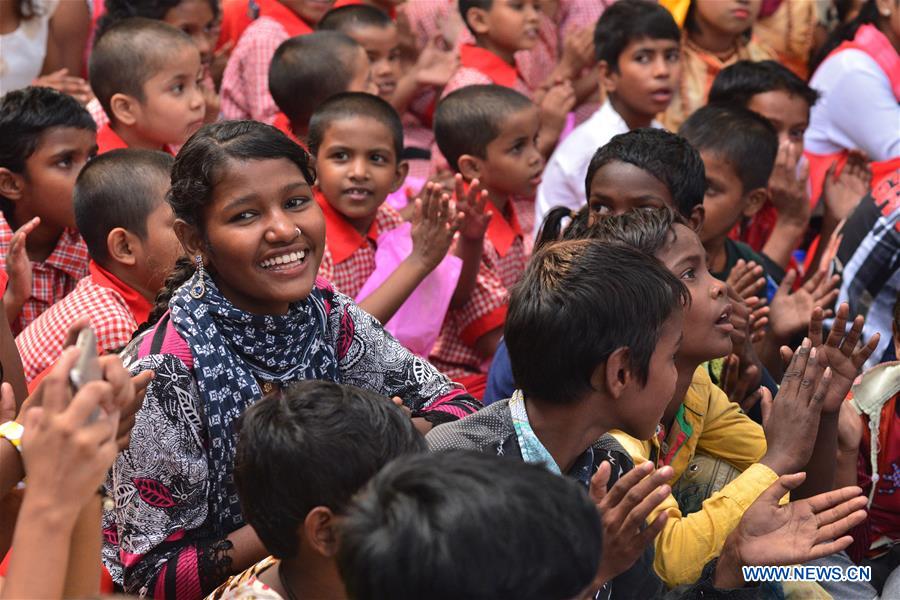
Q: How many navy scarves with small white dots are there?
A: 1